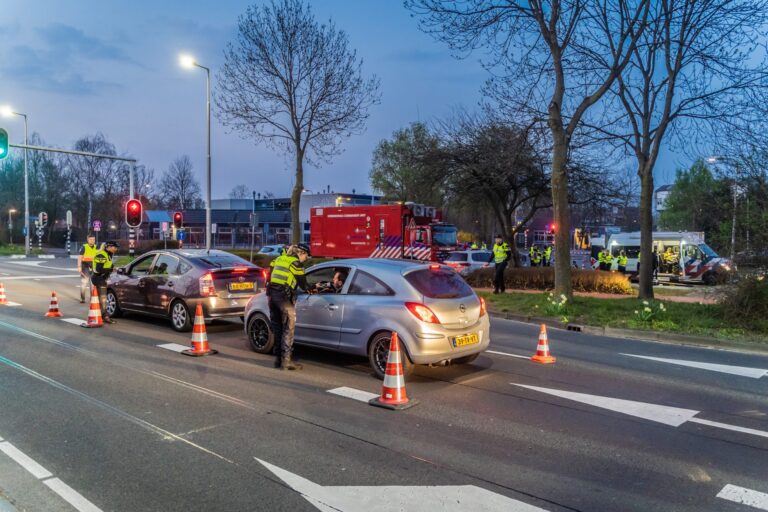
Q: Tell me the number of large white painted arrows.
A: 3